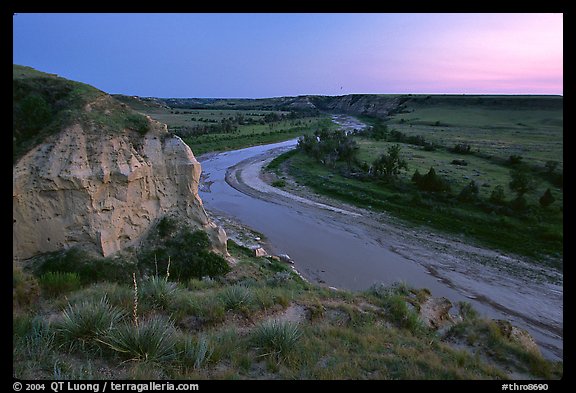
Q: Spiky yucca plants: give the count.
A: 5